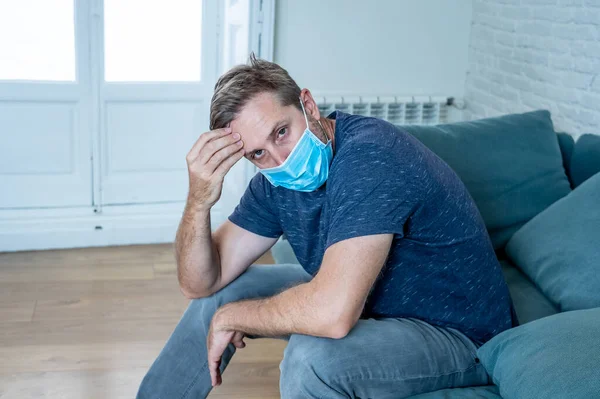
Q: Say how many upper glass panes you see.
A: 2